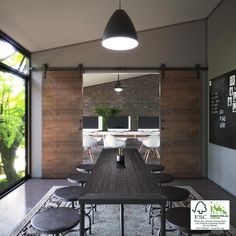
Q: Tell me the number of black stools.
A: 8